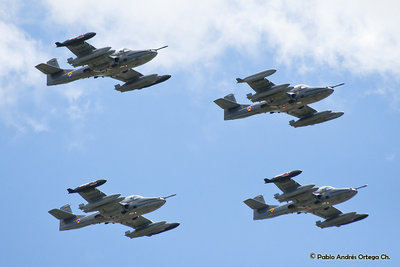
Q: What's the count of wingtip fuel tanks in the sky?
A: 8